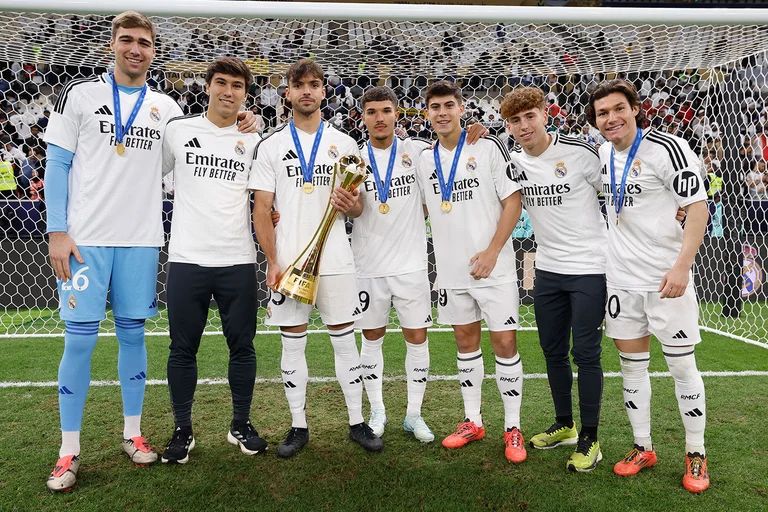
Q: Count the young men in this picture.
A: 7